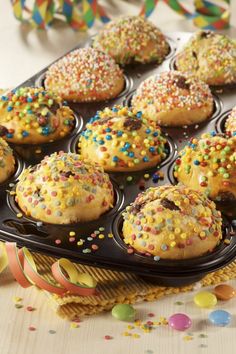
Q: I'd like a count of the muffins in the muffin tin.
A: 11